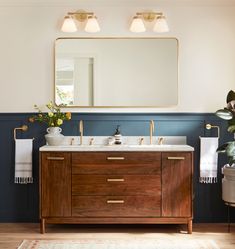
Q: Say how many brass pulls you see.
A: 5